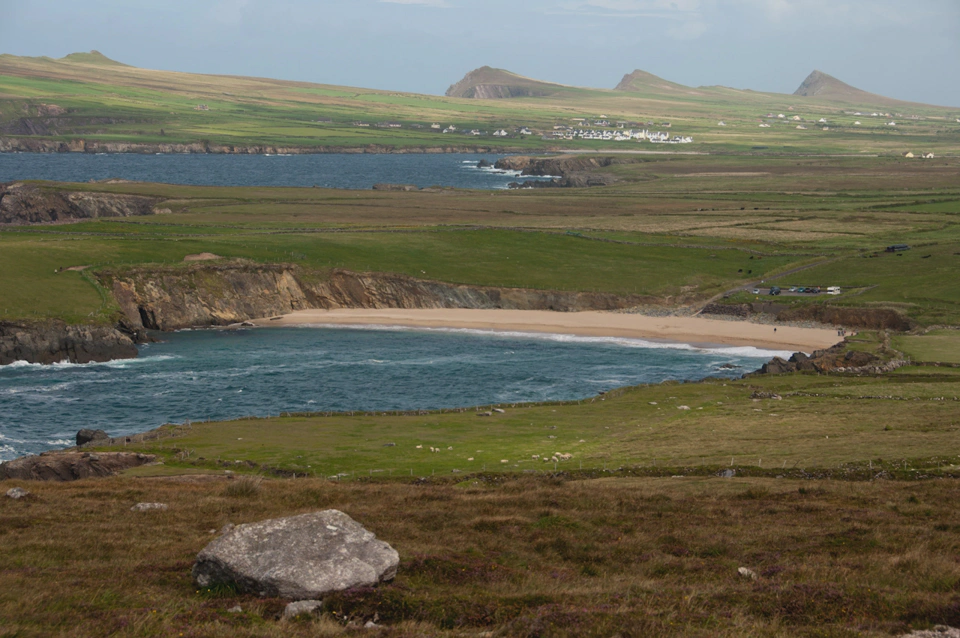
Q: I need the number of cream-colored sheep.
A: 12